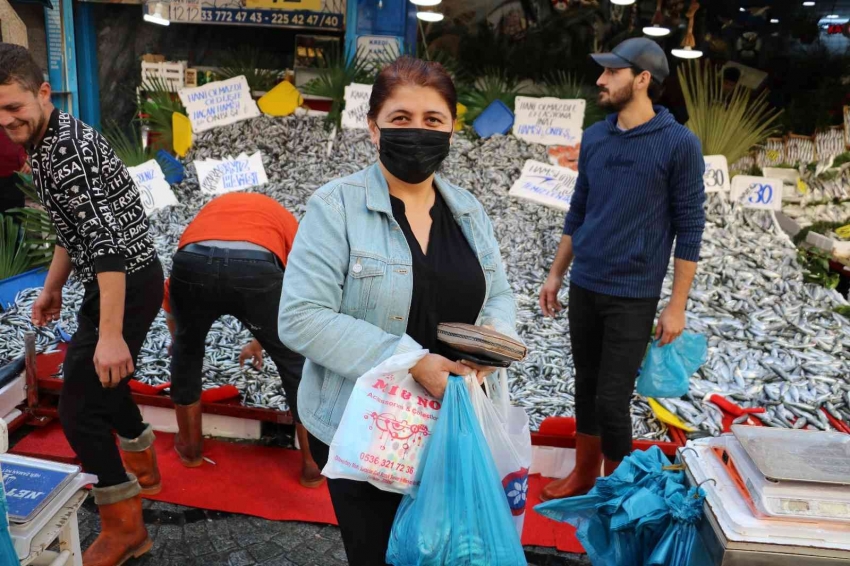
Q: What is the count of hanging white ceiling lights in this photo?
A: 6